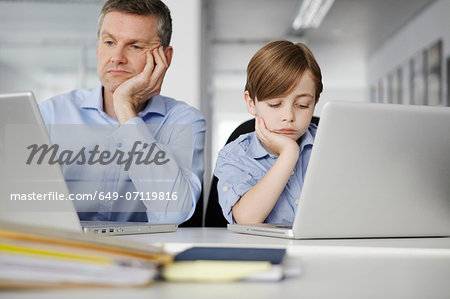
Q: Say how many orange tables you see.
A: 0